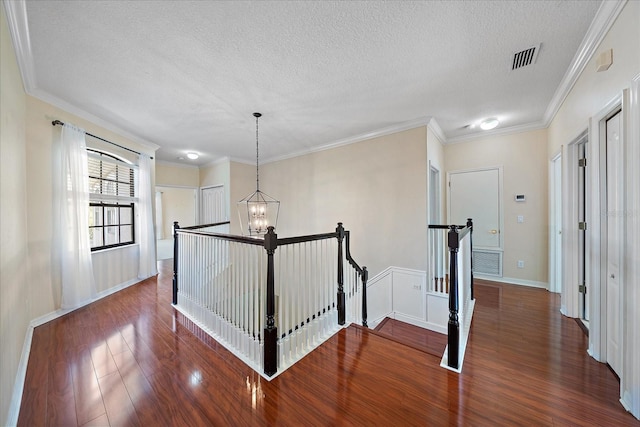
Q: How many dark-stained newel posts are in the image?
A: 6